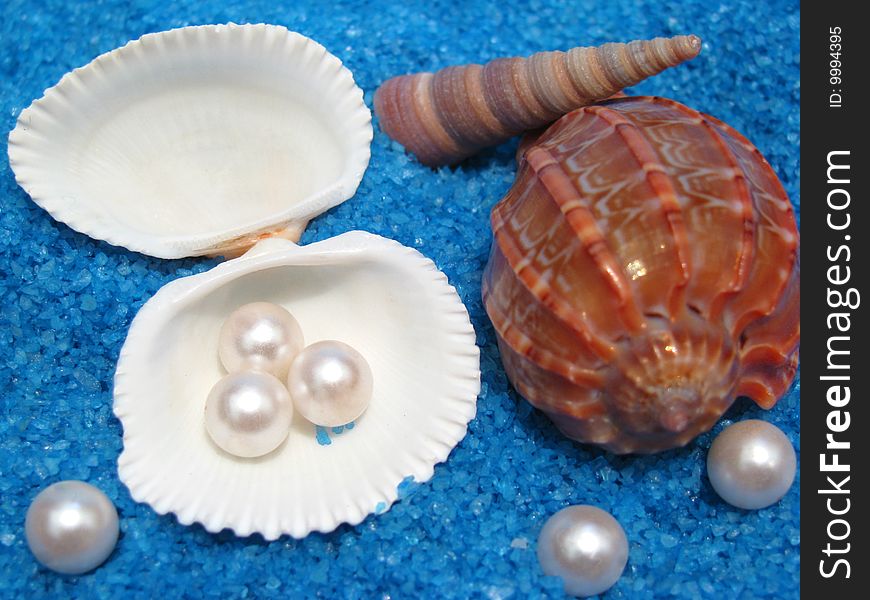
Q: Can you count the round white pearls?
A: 6